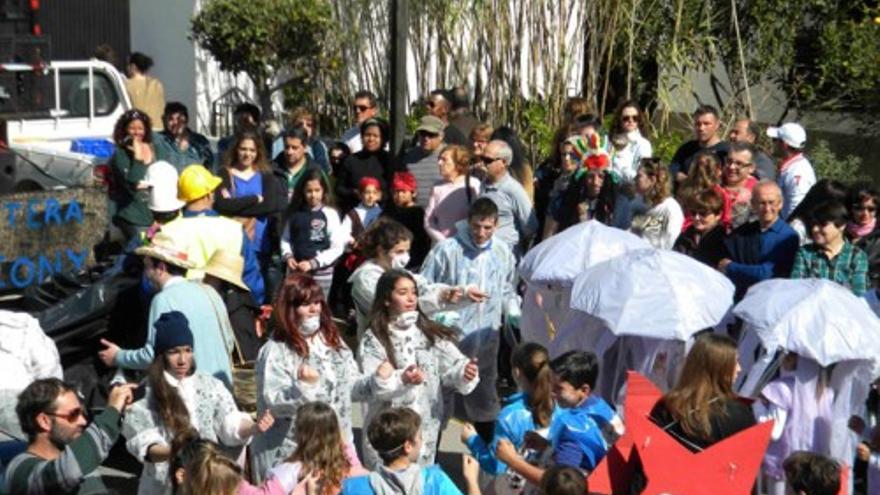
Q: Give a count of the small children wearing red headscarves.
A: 2